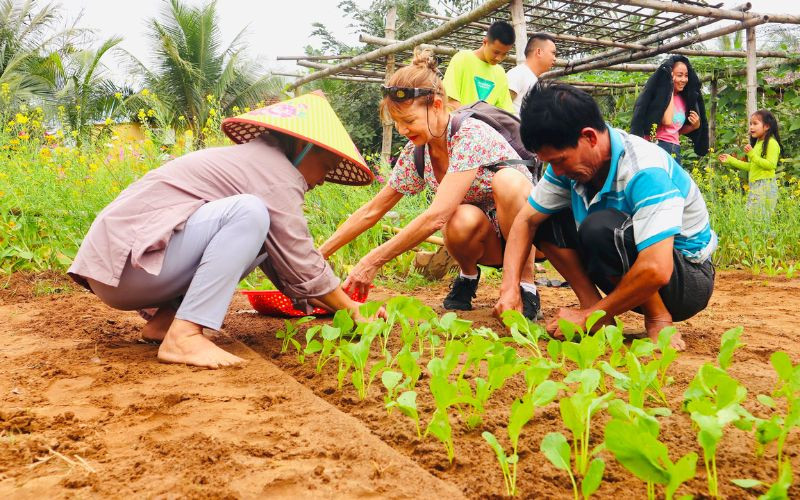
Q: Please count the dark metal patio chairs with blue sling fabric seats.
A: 0